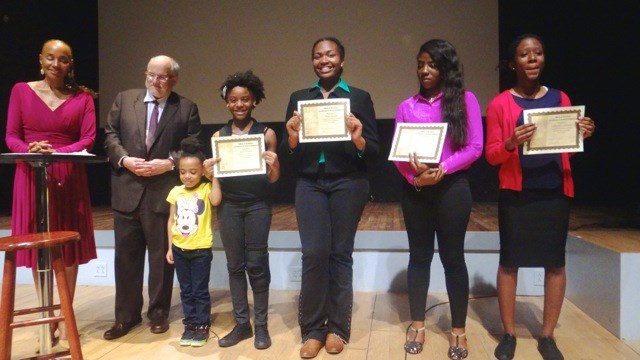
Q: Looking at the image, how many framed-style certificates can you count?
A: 4